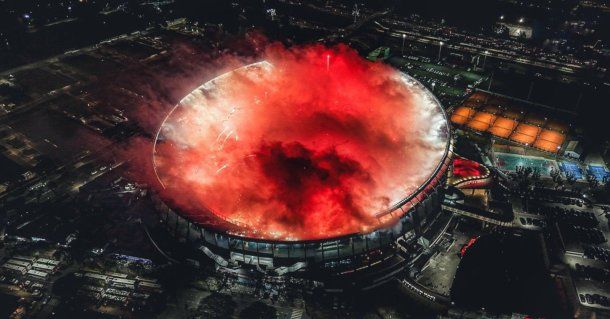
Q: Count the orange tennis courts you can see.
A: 5